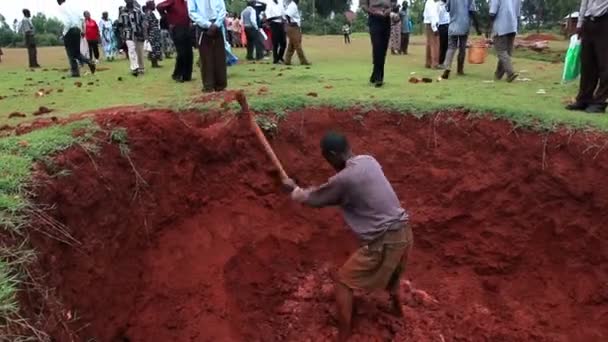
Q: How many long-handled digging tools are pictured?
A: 1